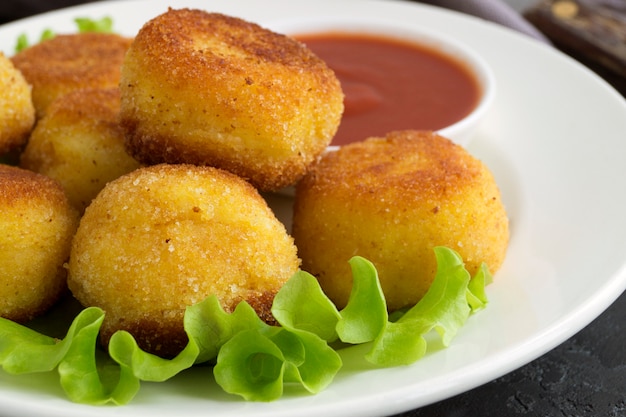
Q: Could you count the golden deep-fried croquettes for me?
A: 7